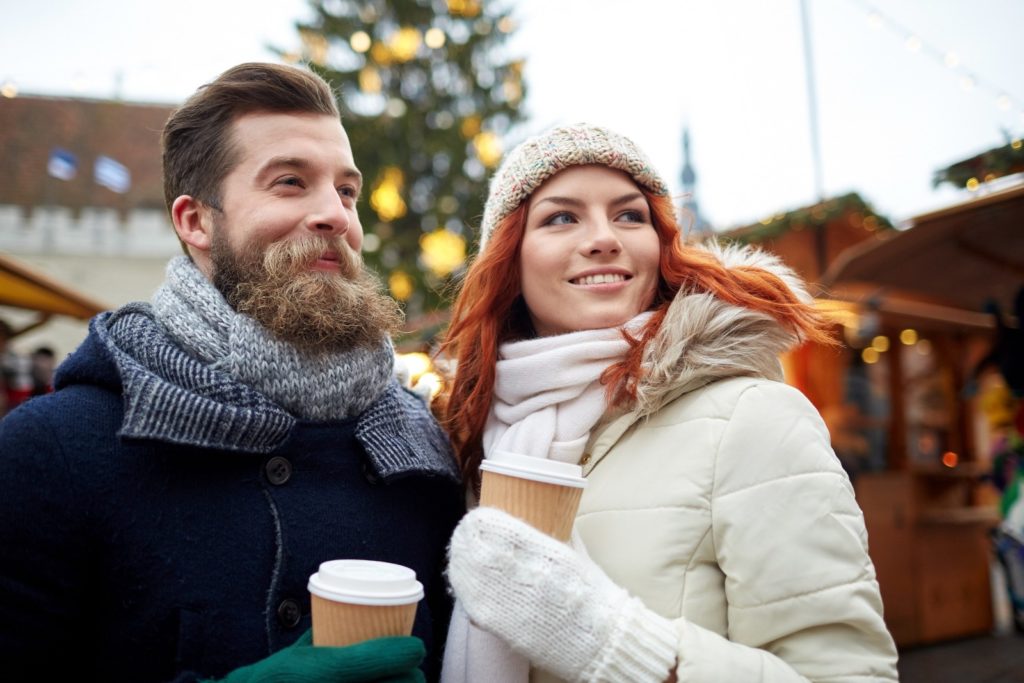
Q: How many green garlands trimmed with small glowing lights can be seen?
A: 2